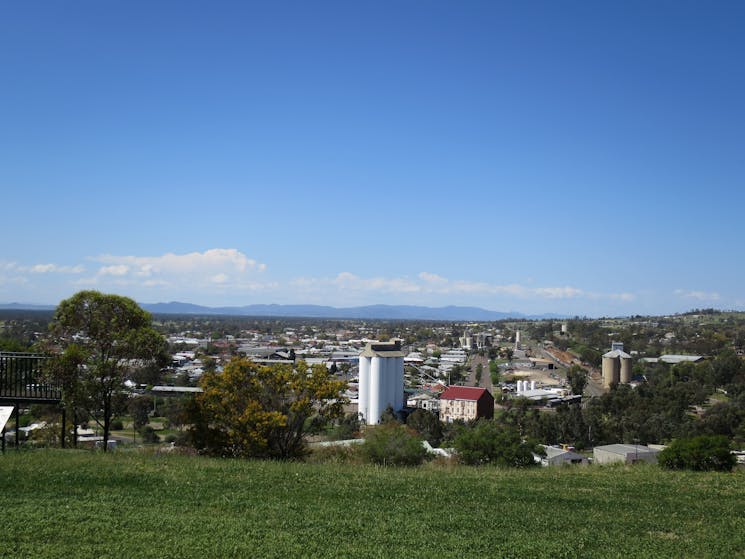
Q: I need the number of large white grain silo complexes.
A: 1